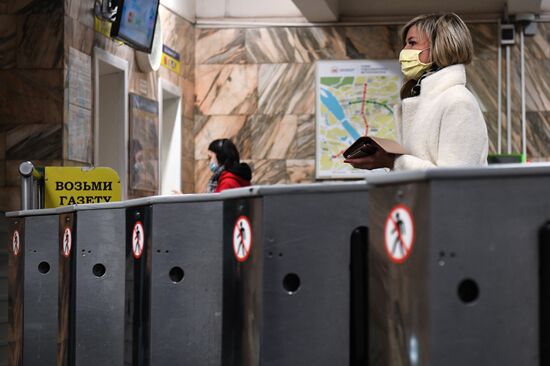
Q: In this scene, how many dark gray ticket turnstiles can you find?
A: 5